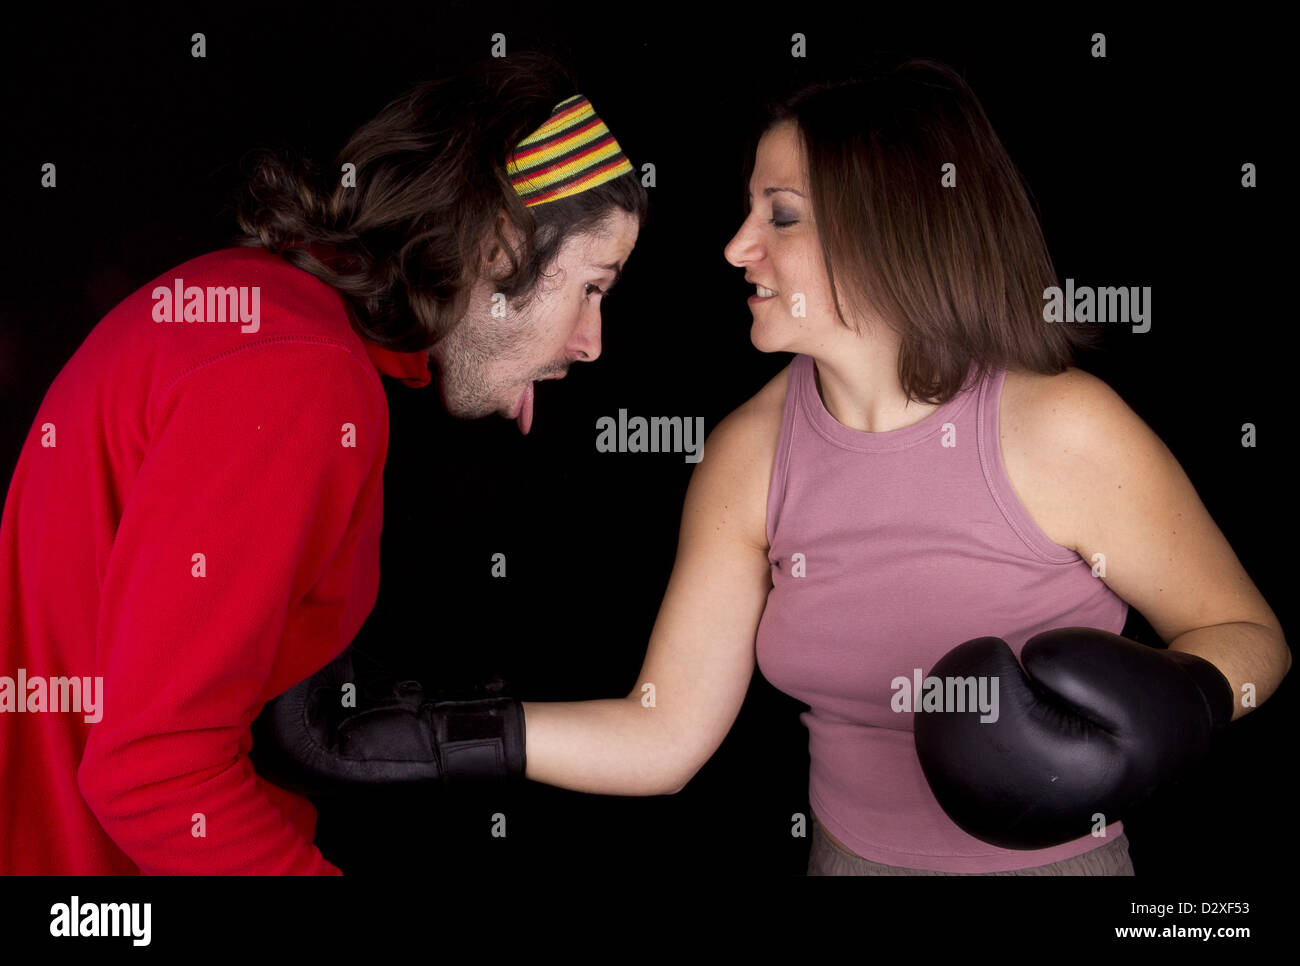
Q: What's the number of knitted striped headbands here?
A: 1